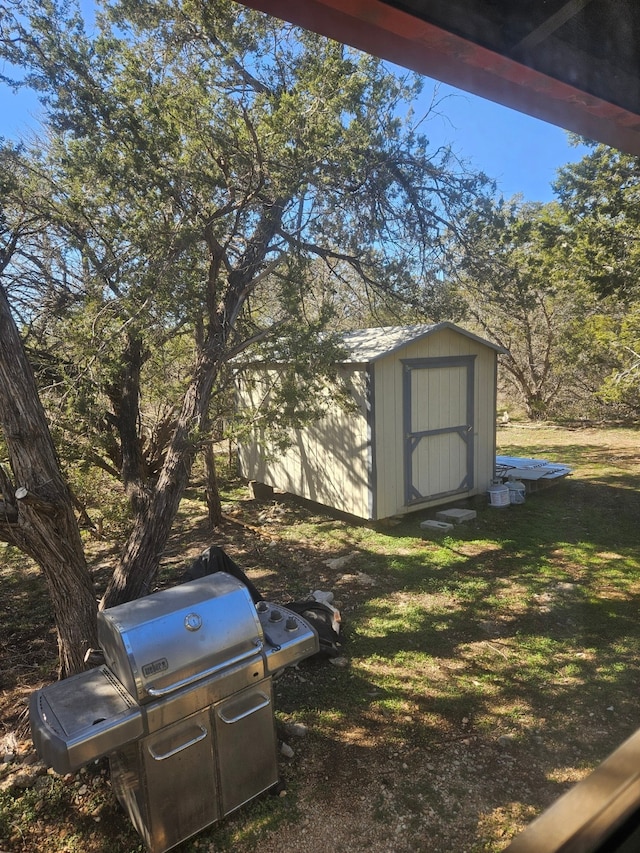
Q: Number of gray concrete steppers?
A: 2